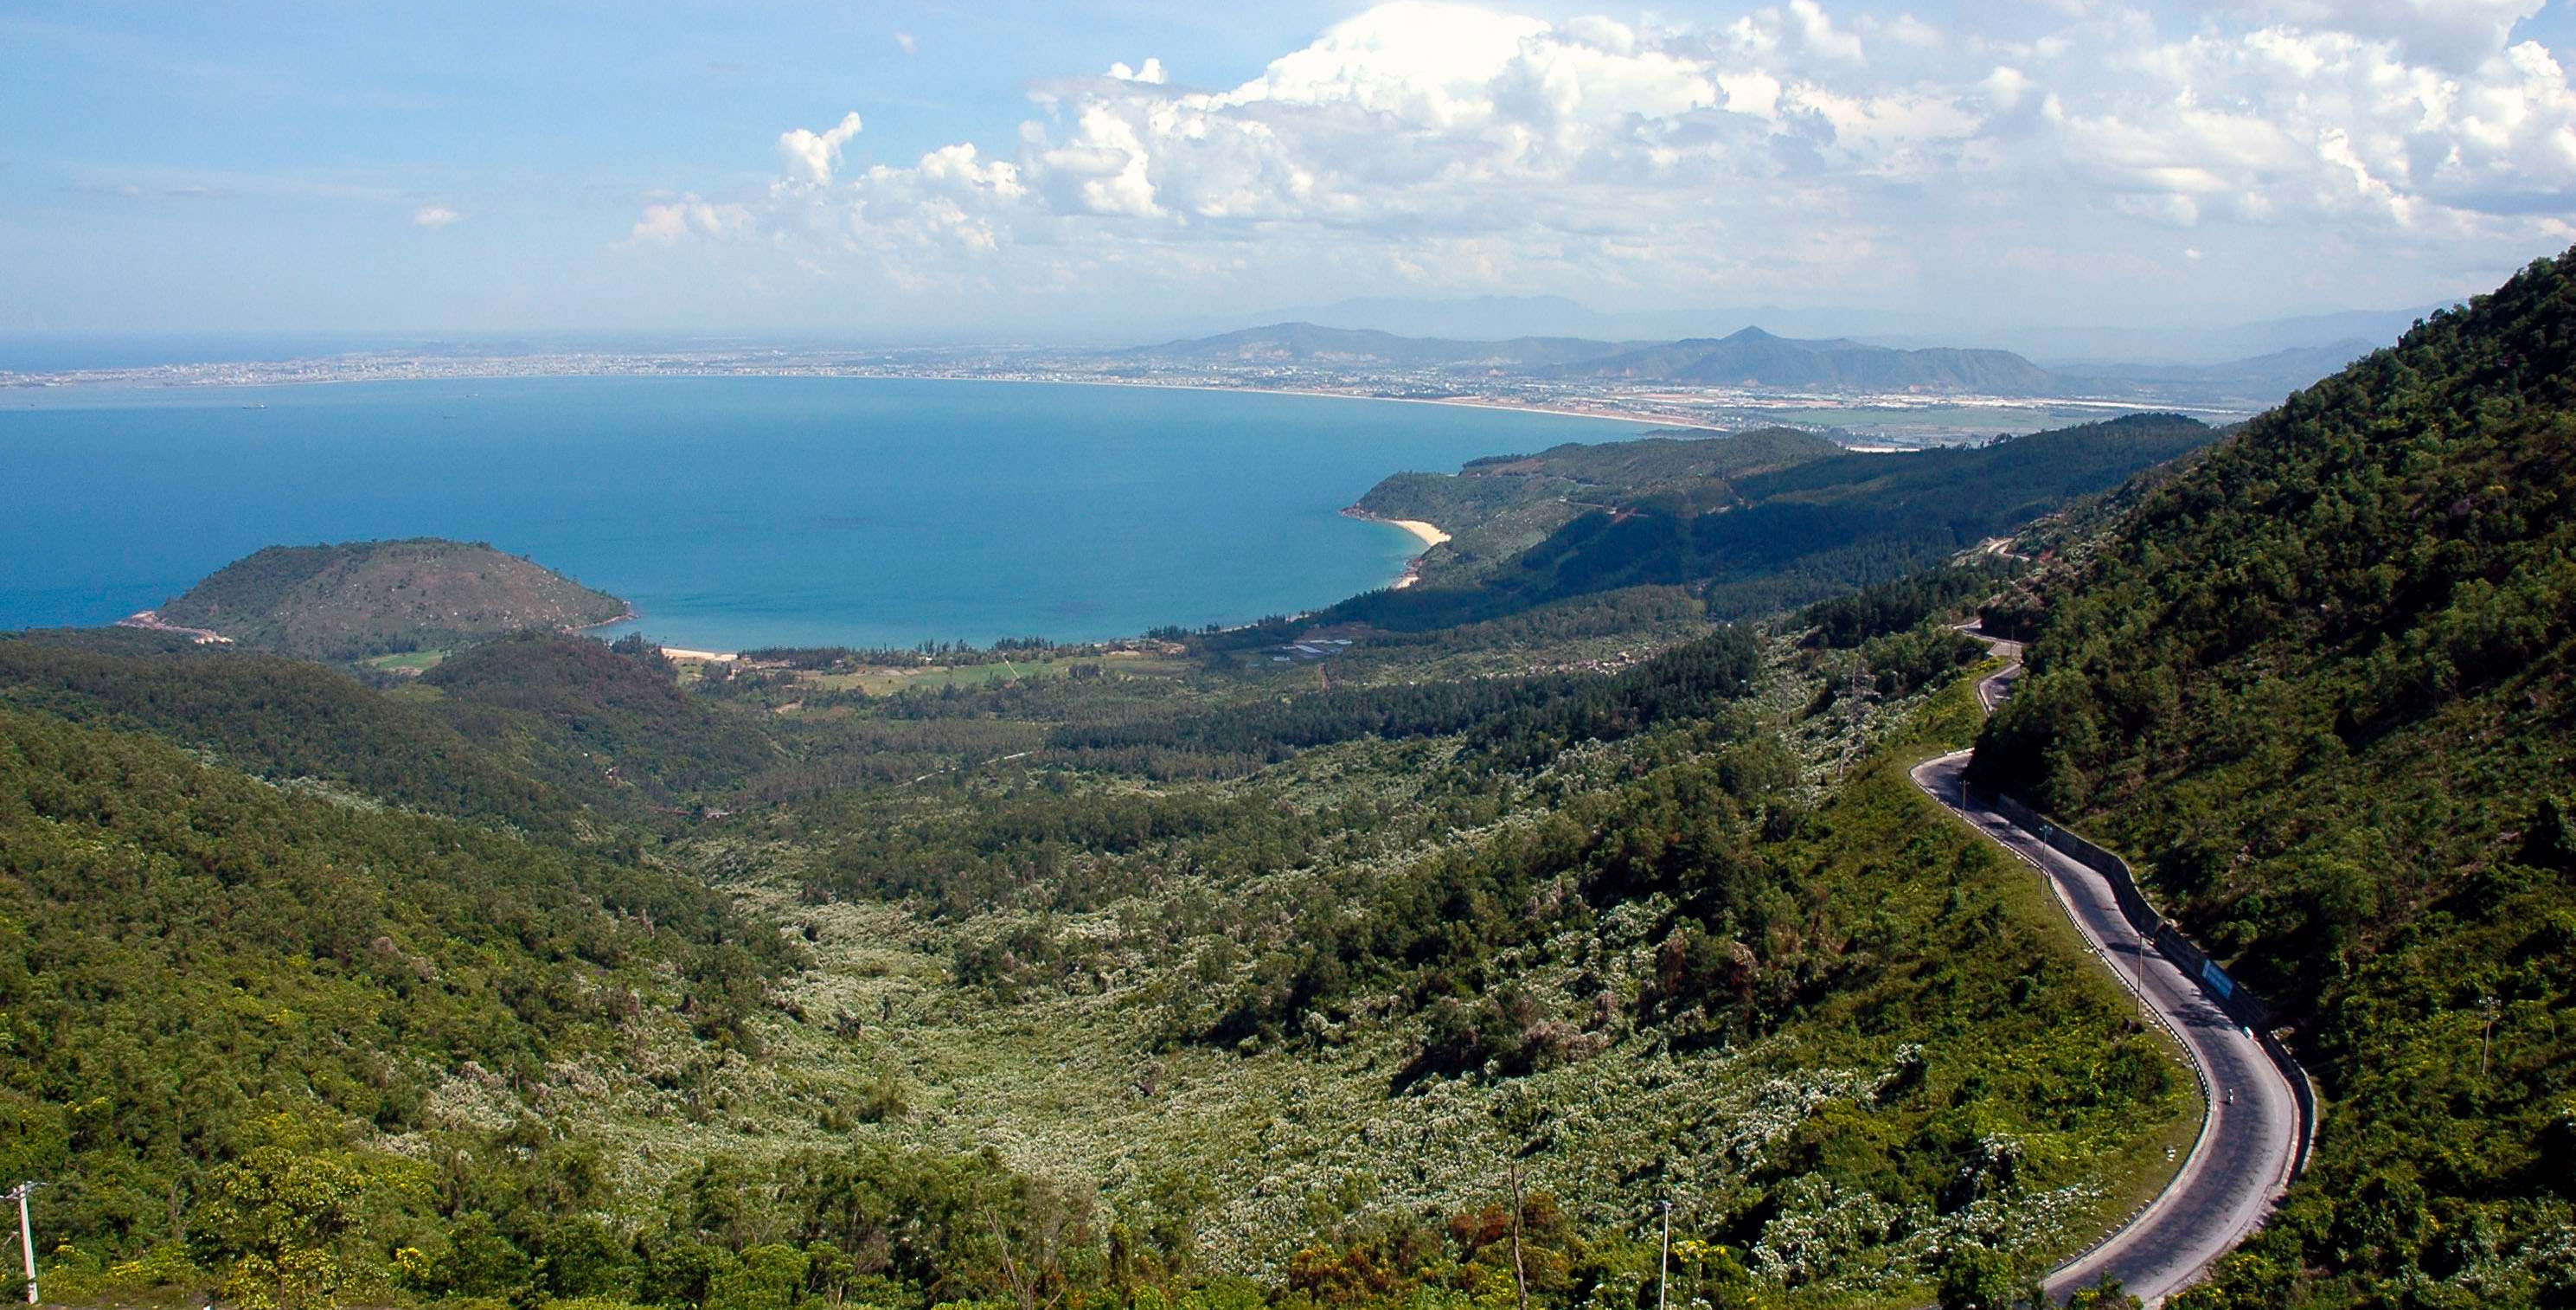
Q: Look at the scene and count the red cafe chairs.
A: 0